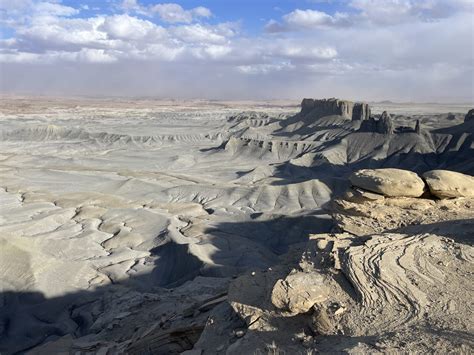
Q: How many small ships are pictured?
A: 0